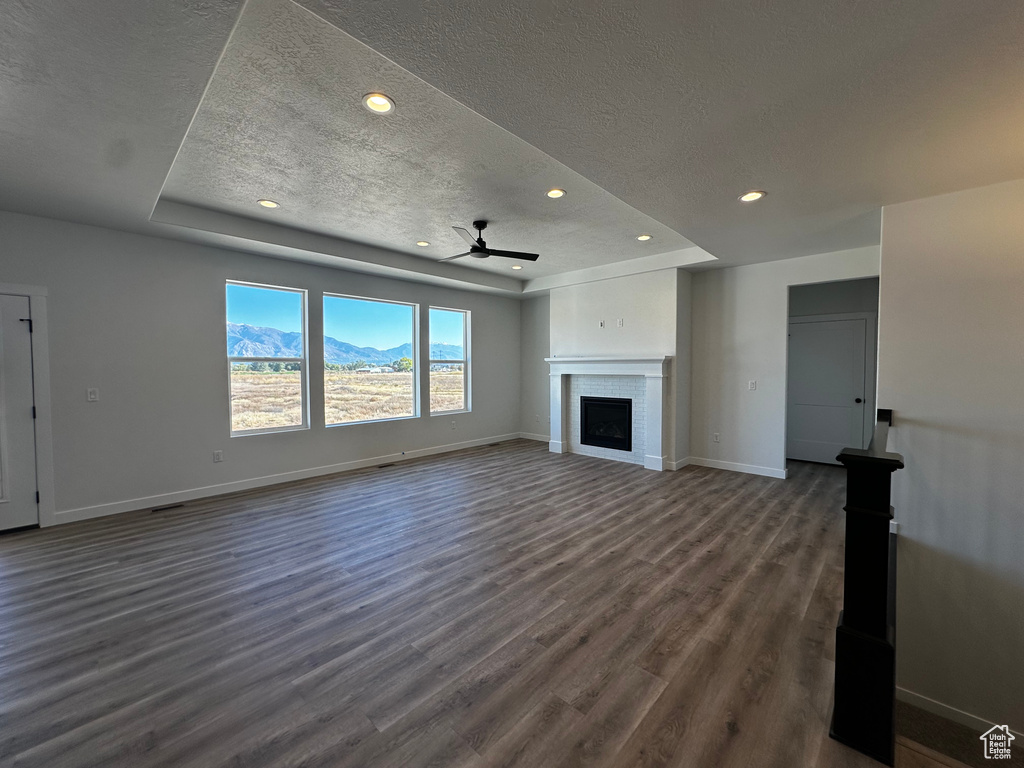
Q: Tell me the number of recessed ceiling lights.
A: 7